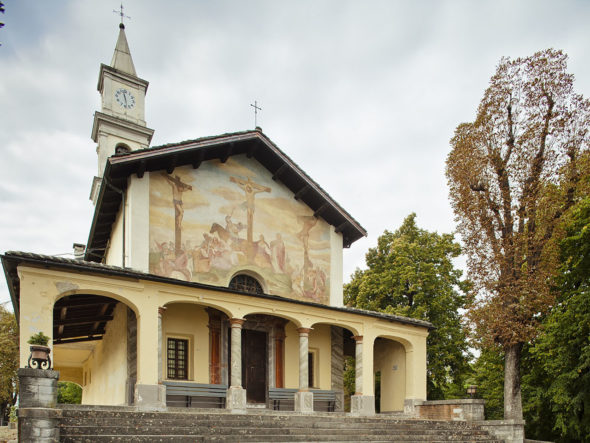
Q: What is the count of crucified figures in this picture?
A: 3